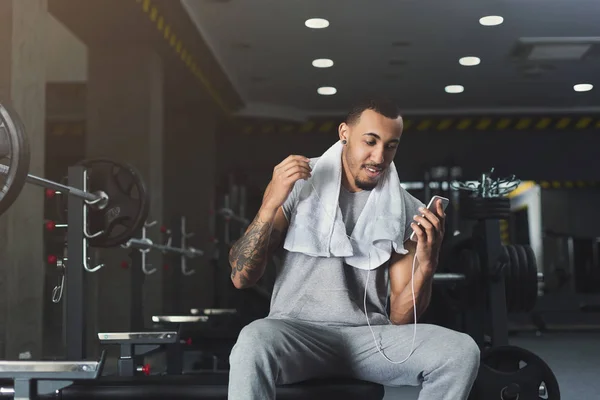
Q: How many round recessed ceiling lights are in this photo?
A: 7